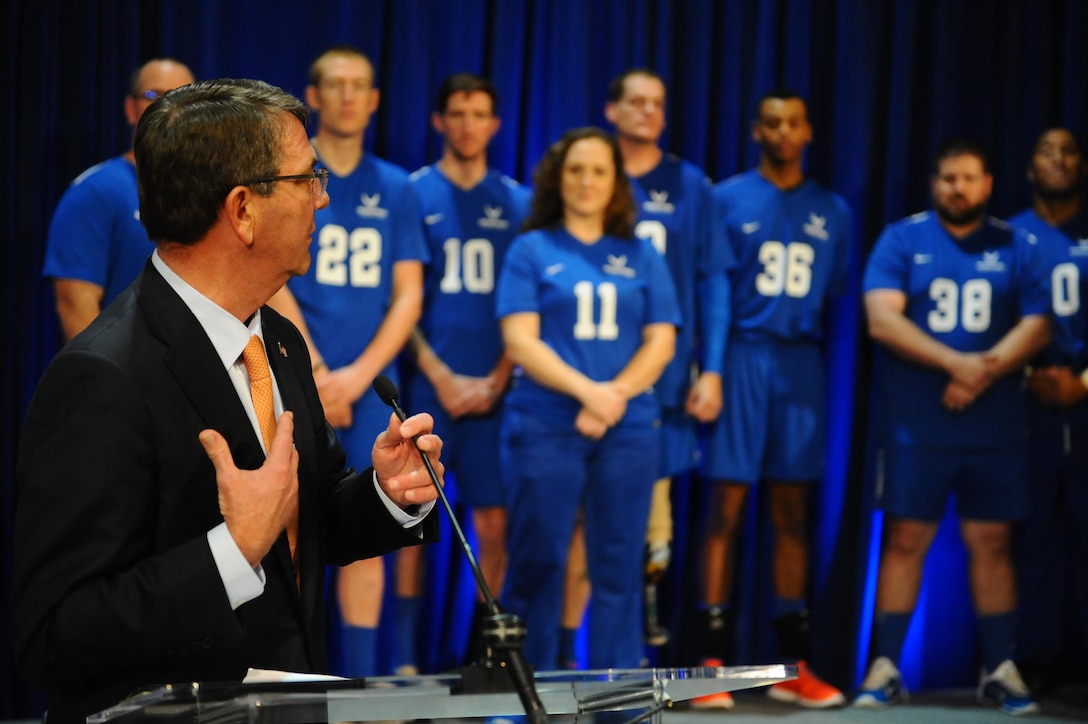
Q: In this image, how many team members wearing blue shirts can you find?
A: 8